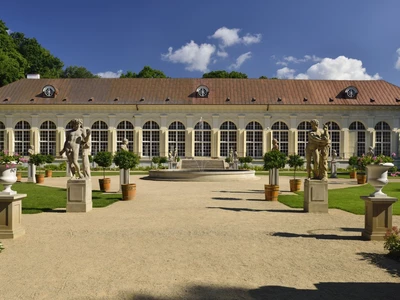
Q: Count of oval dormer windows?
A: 3